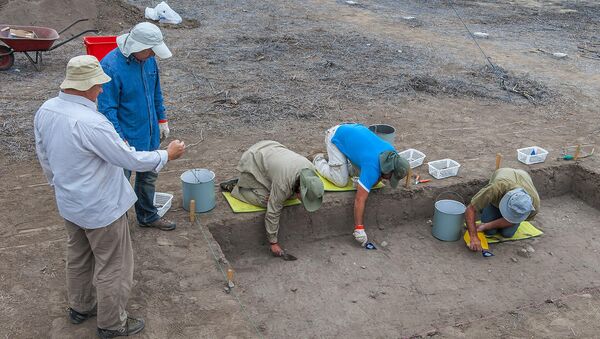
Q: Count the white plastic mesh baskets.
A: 4